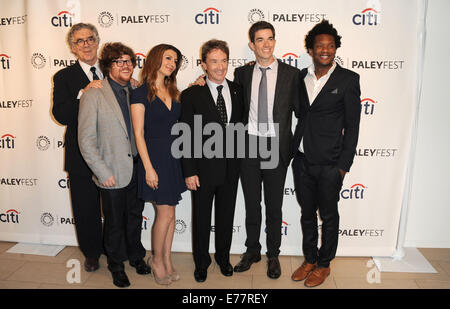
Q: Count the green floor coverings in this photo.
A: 0